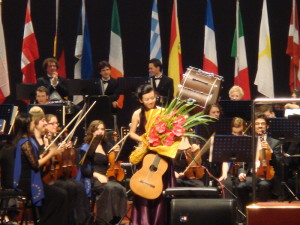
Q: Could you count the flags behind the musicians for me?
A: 11